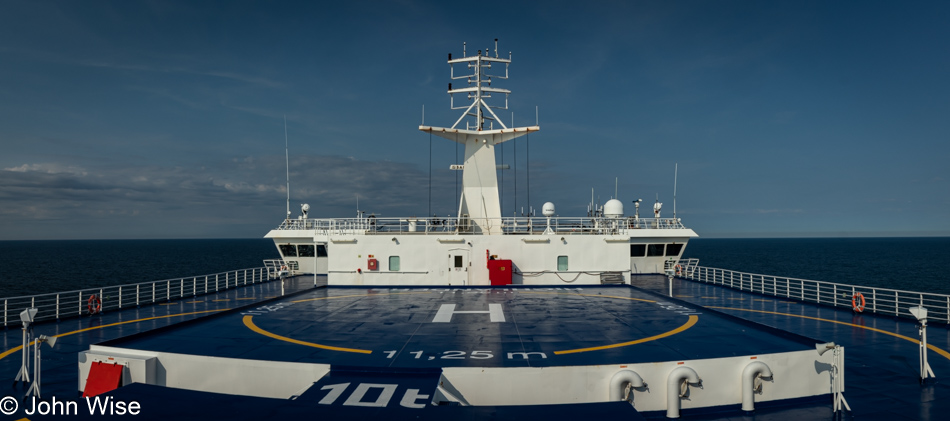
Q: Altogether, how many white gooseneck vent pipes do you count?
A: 3